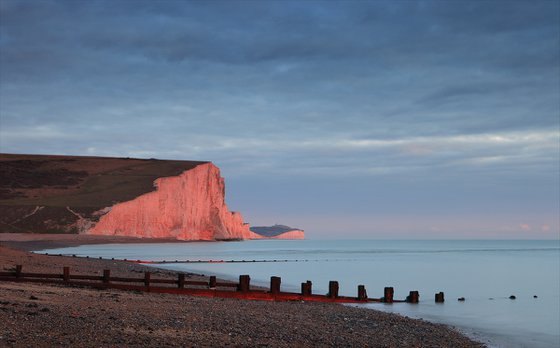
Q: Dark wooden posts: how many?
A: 14